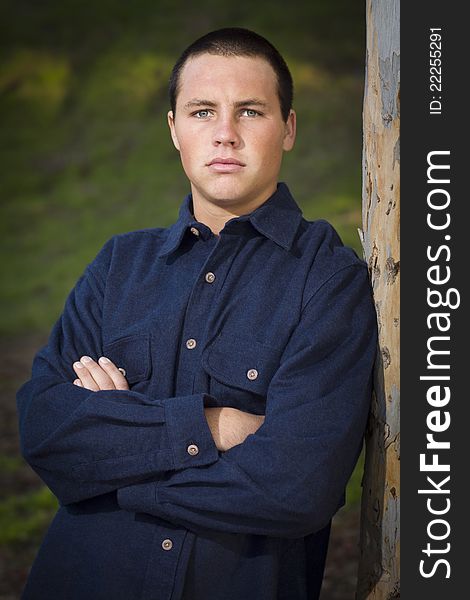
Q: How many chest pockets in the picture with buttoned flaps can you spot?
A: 2